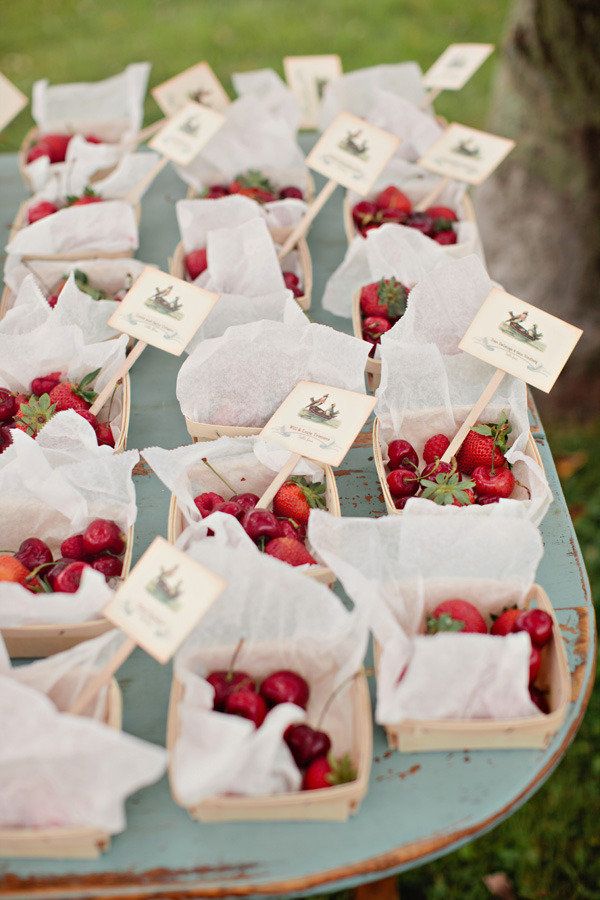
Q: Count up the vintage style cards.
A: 11